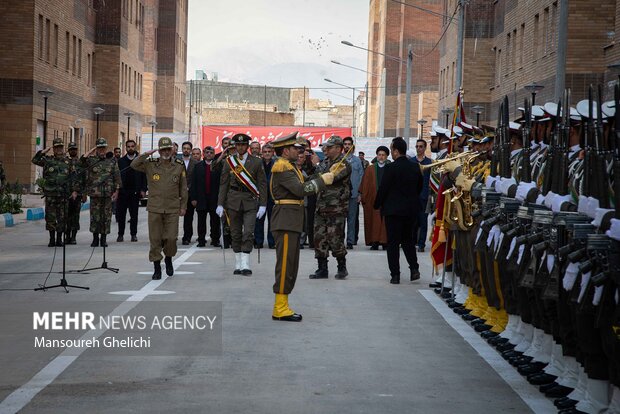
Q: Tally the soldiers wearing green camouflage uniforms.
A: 4